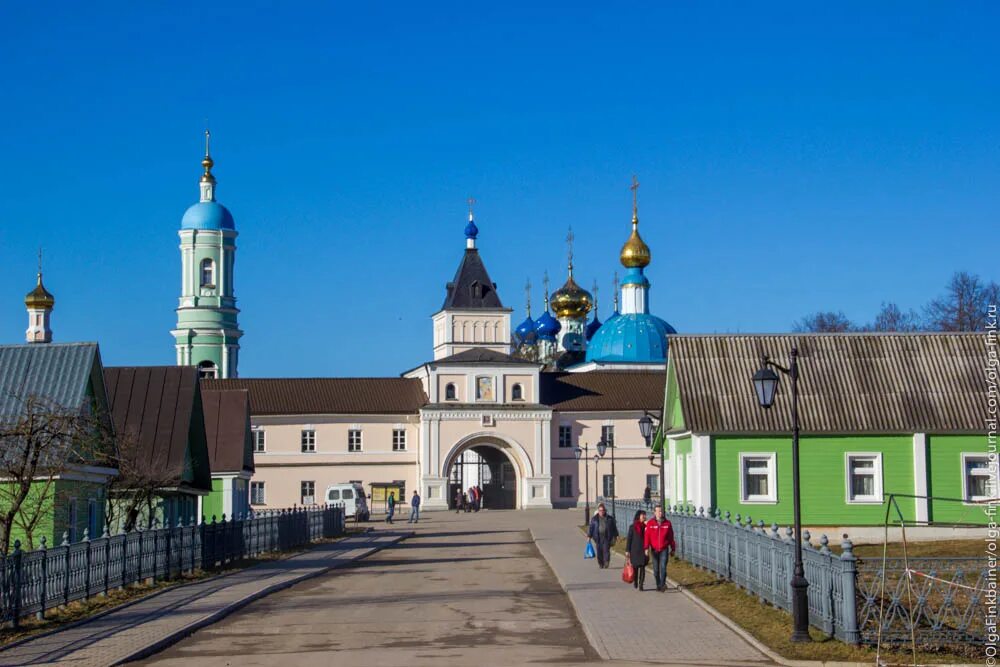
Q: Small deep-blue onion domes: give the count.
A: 5